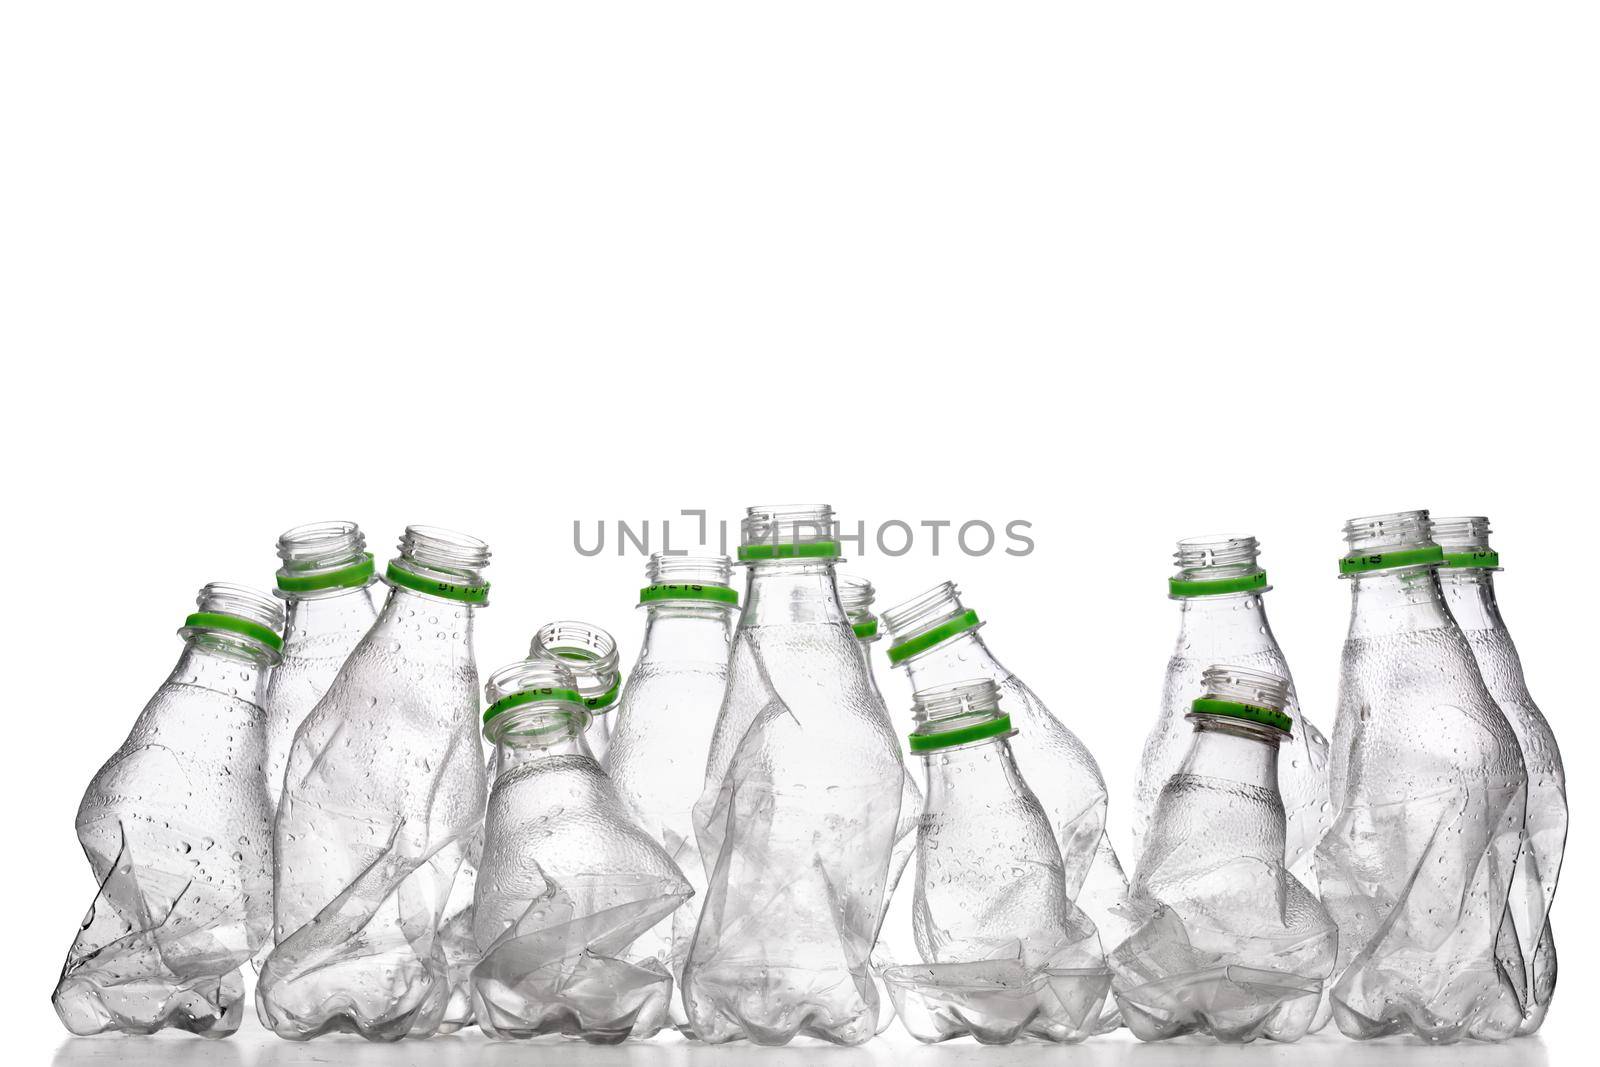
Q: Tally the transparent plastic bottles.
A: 14